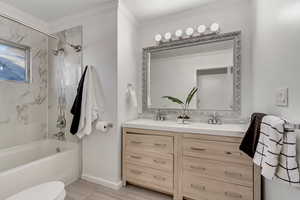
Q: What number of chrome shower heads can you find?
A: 1